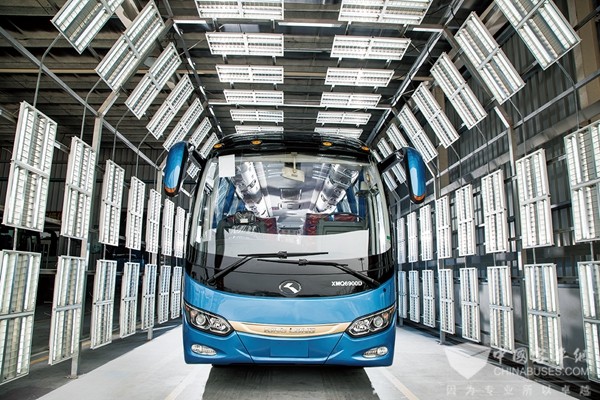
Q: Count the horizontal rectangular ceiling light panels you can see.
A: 12